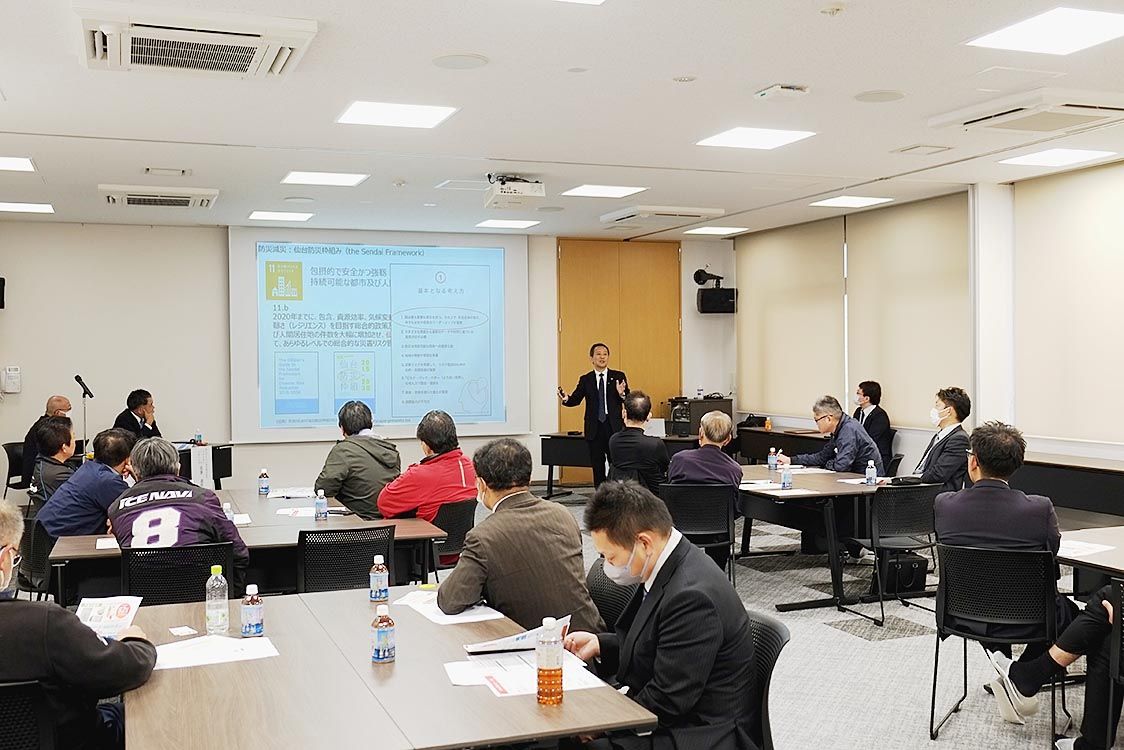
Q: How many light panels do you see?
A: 13